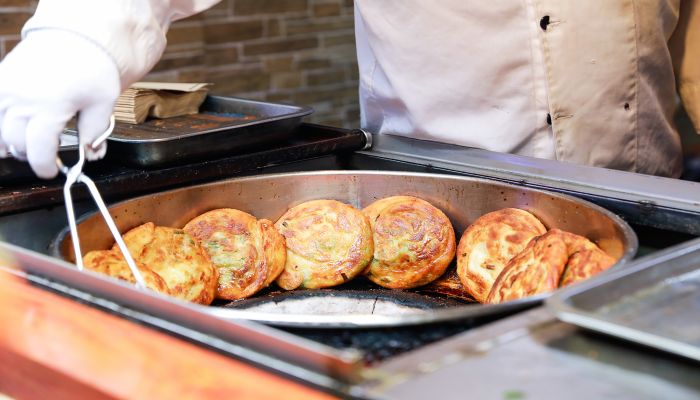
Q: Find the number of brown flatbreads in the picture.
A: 8